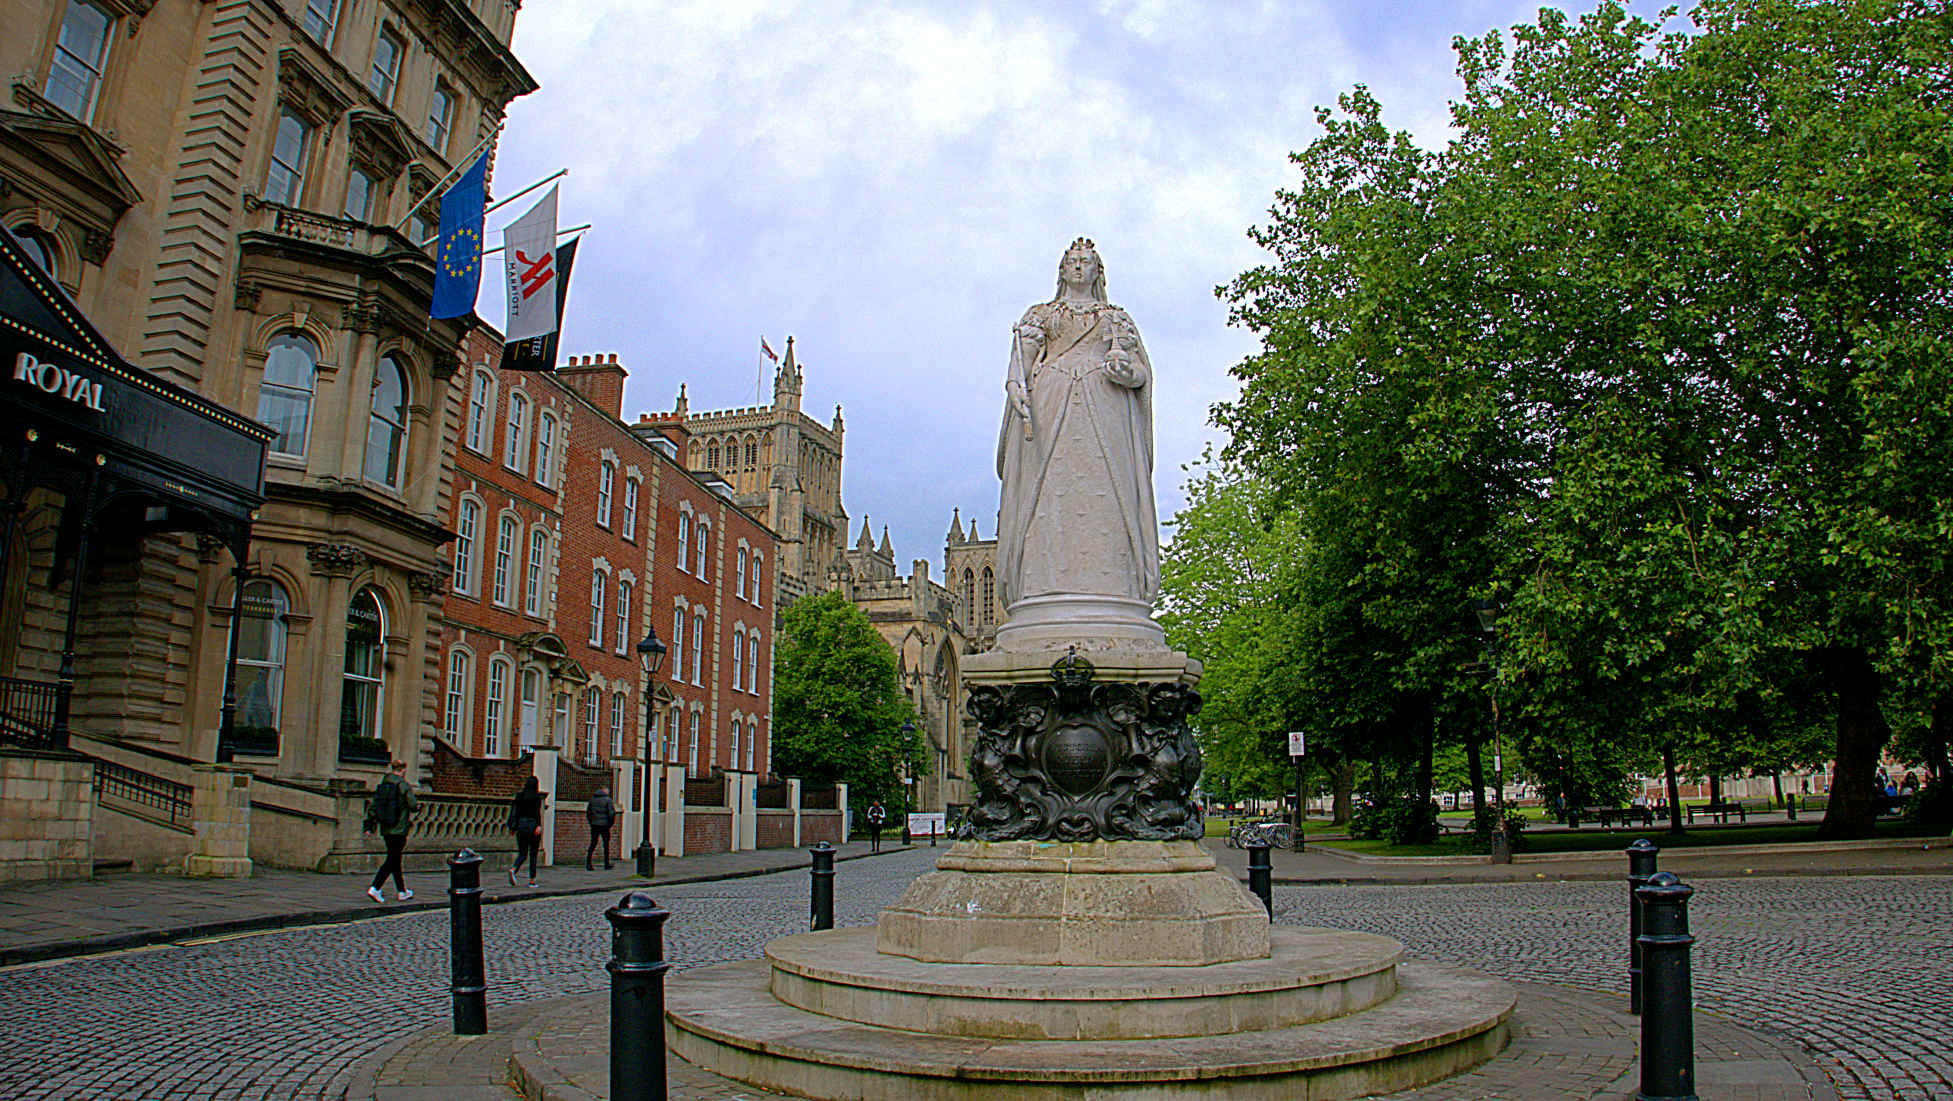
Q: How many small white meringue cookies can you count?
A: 0